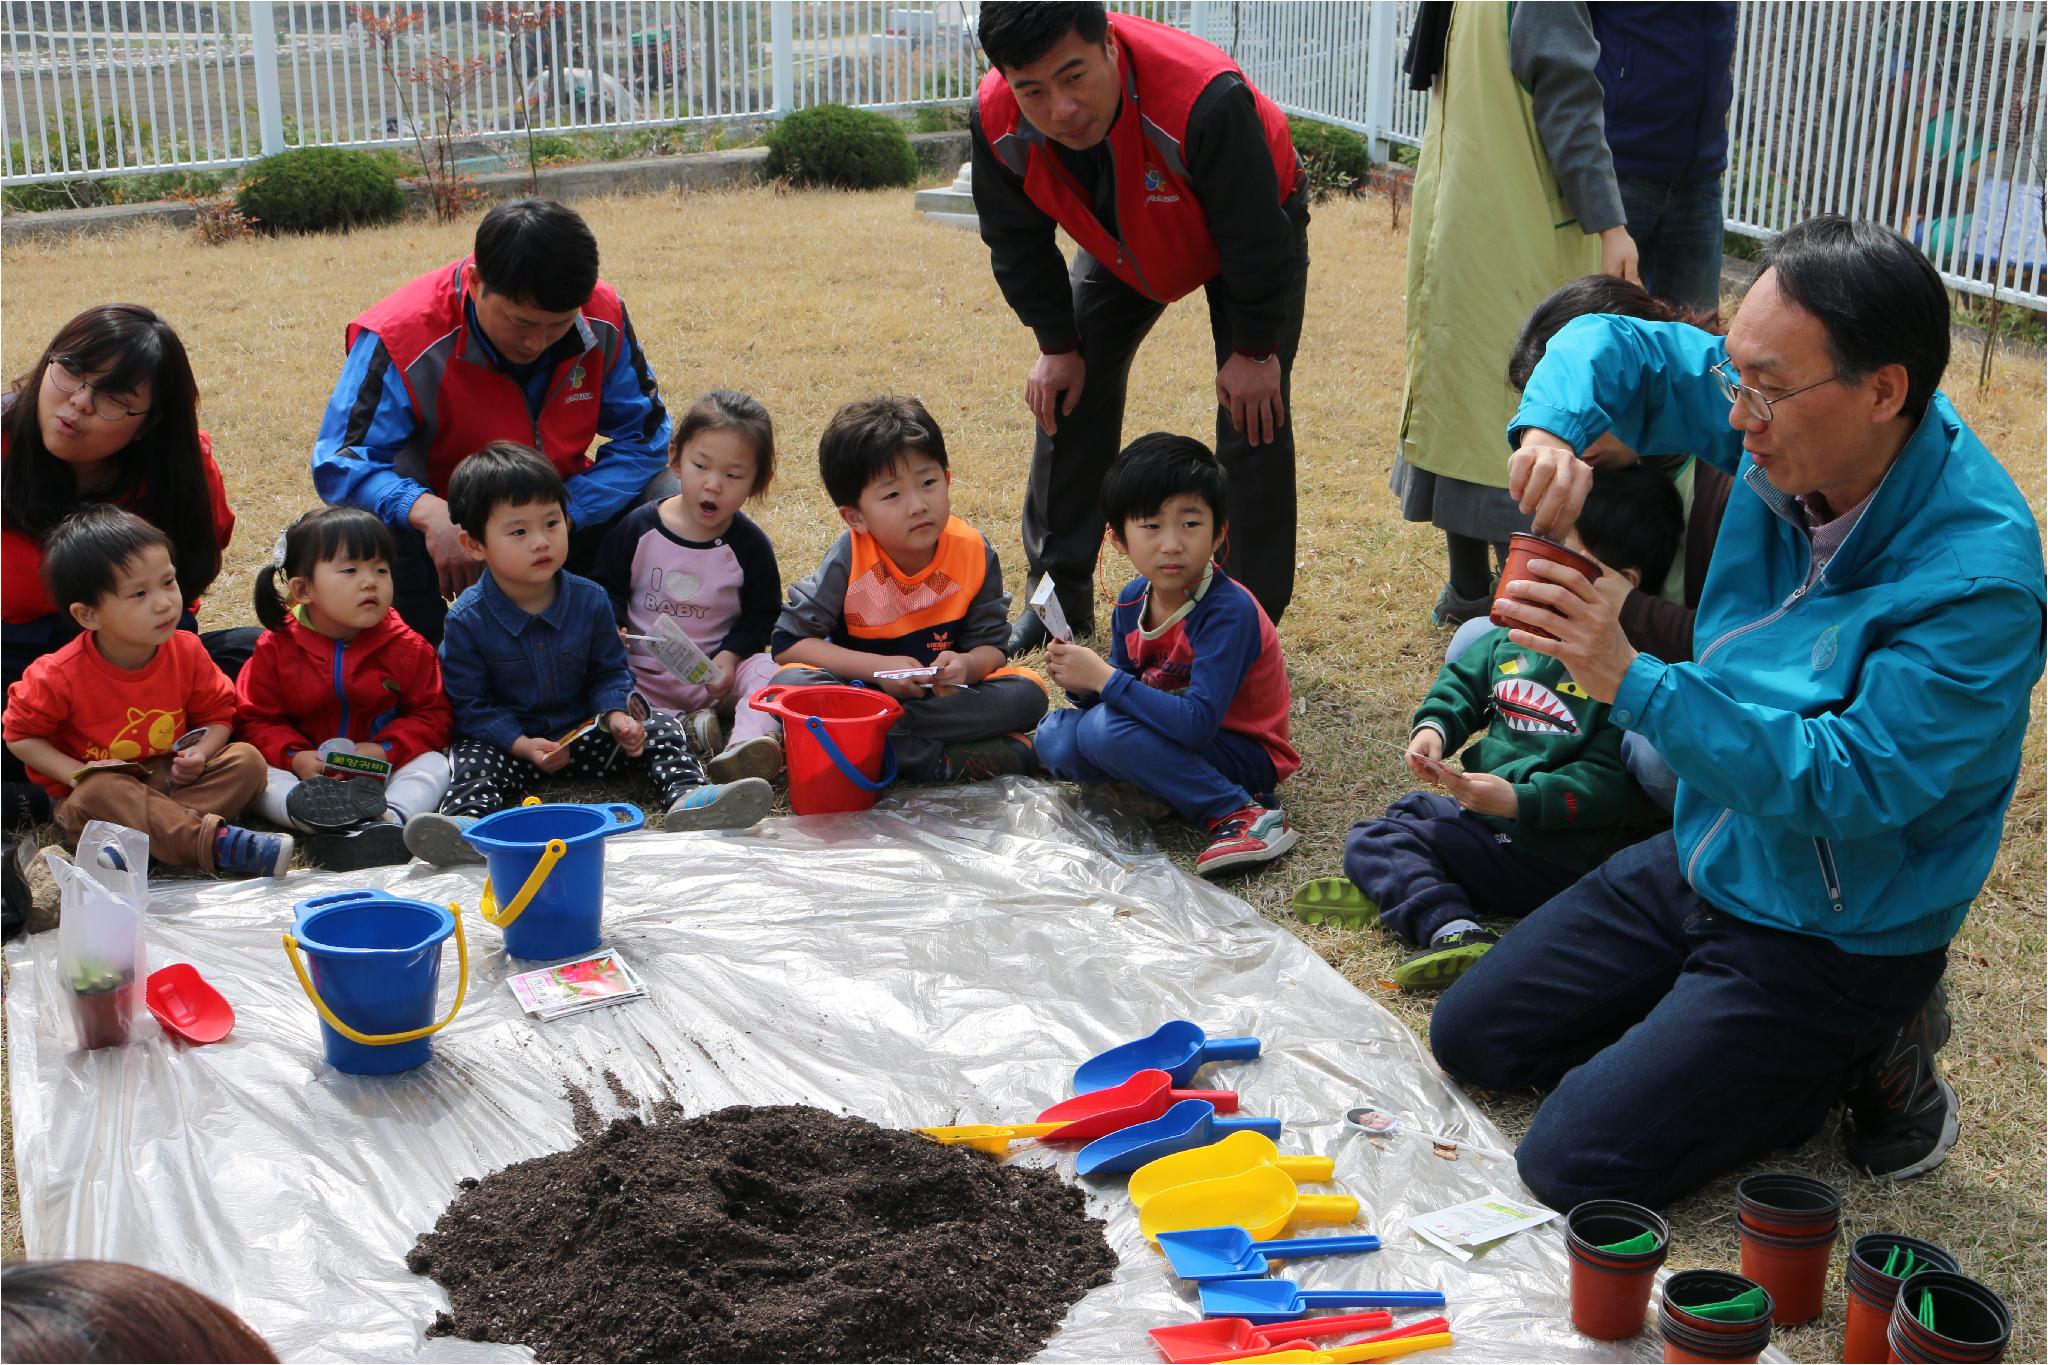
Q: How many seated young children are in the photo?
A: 7